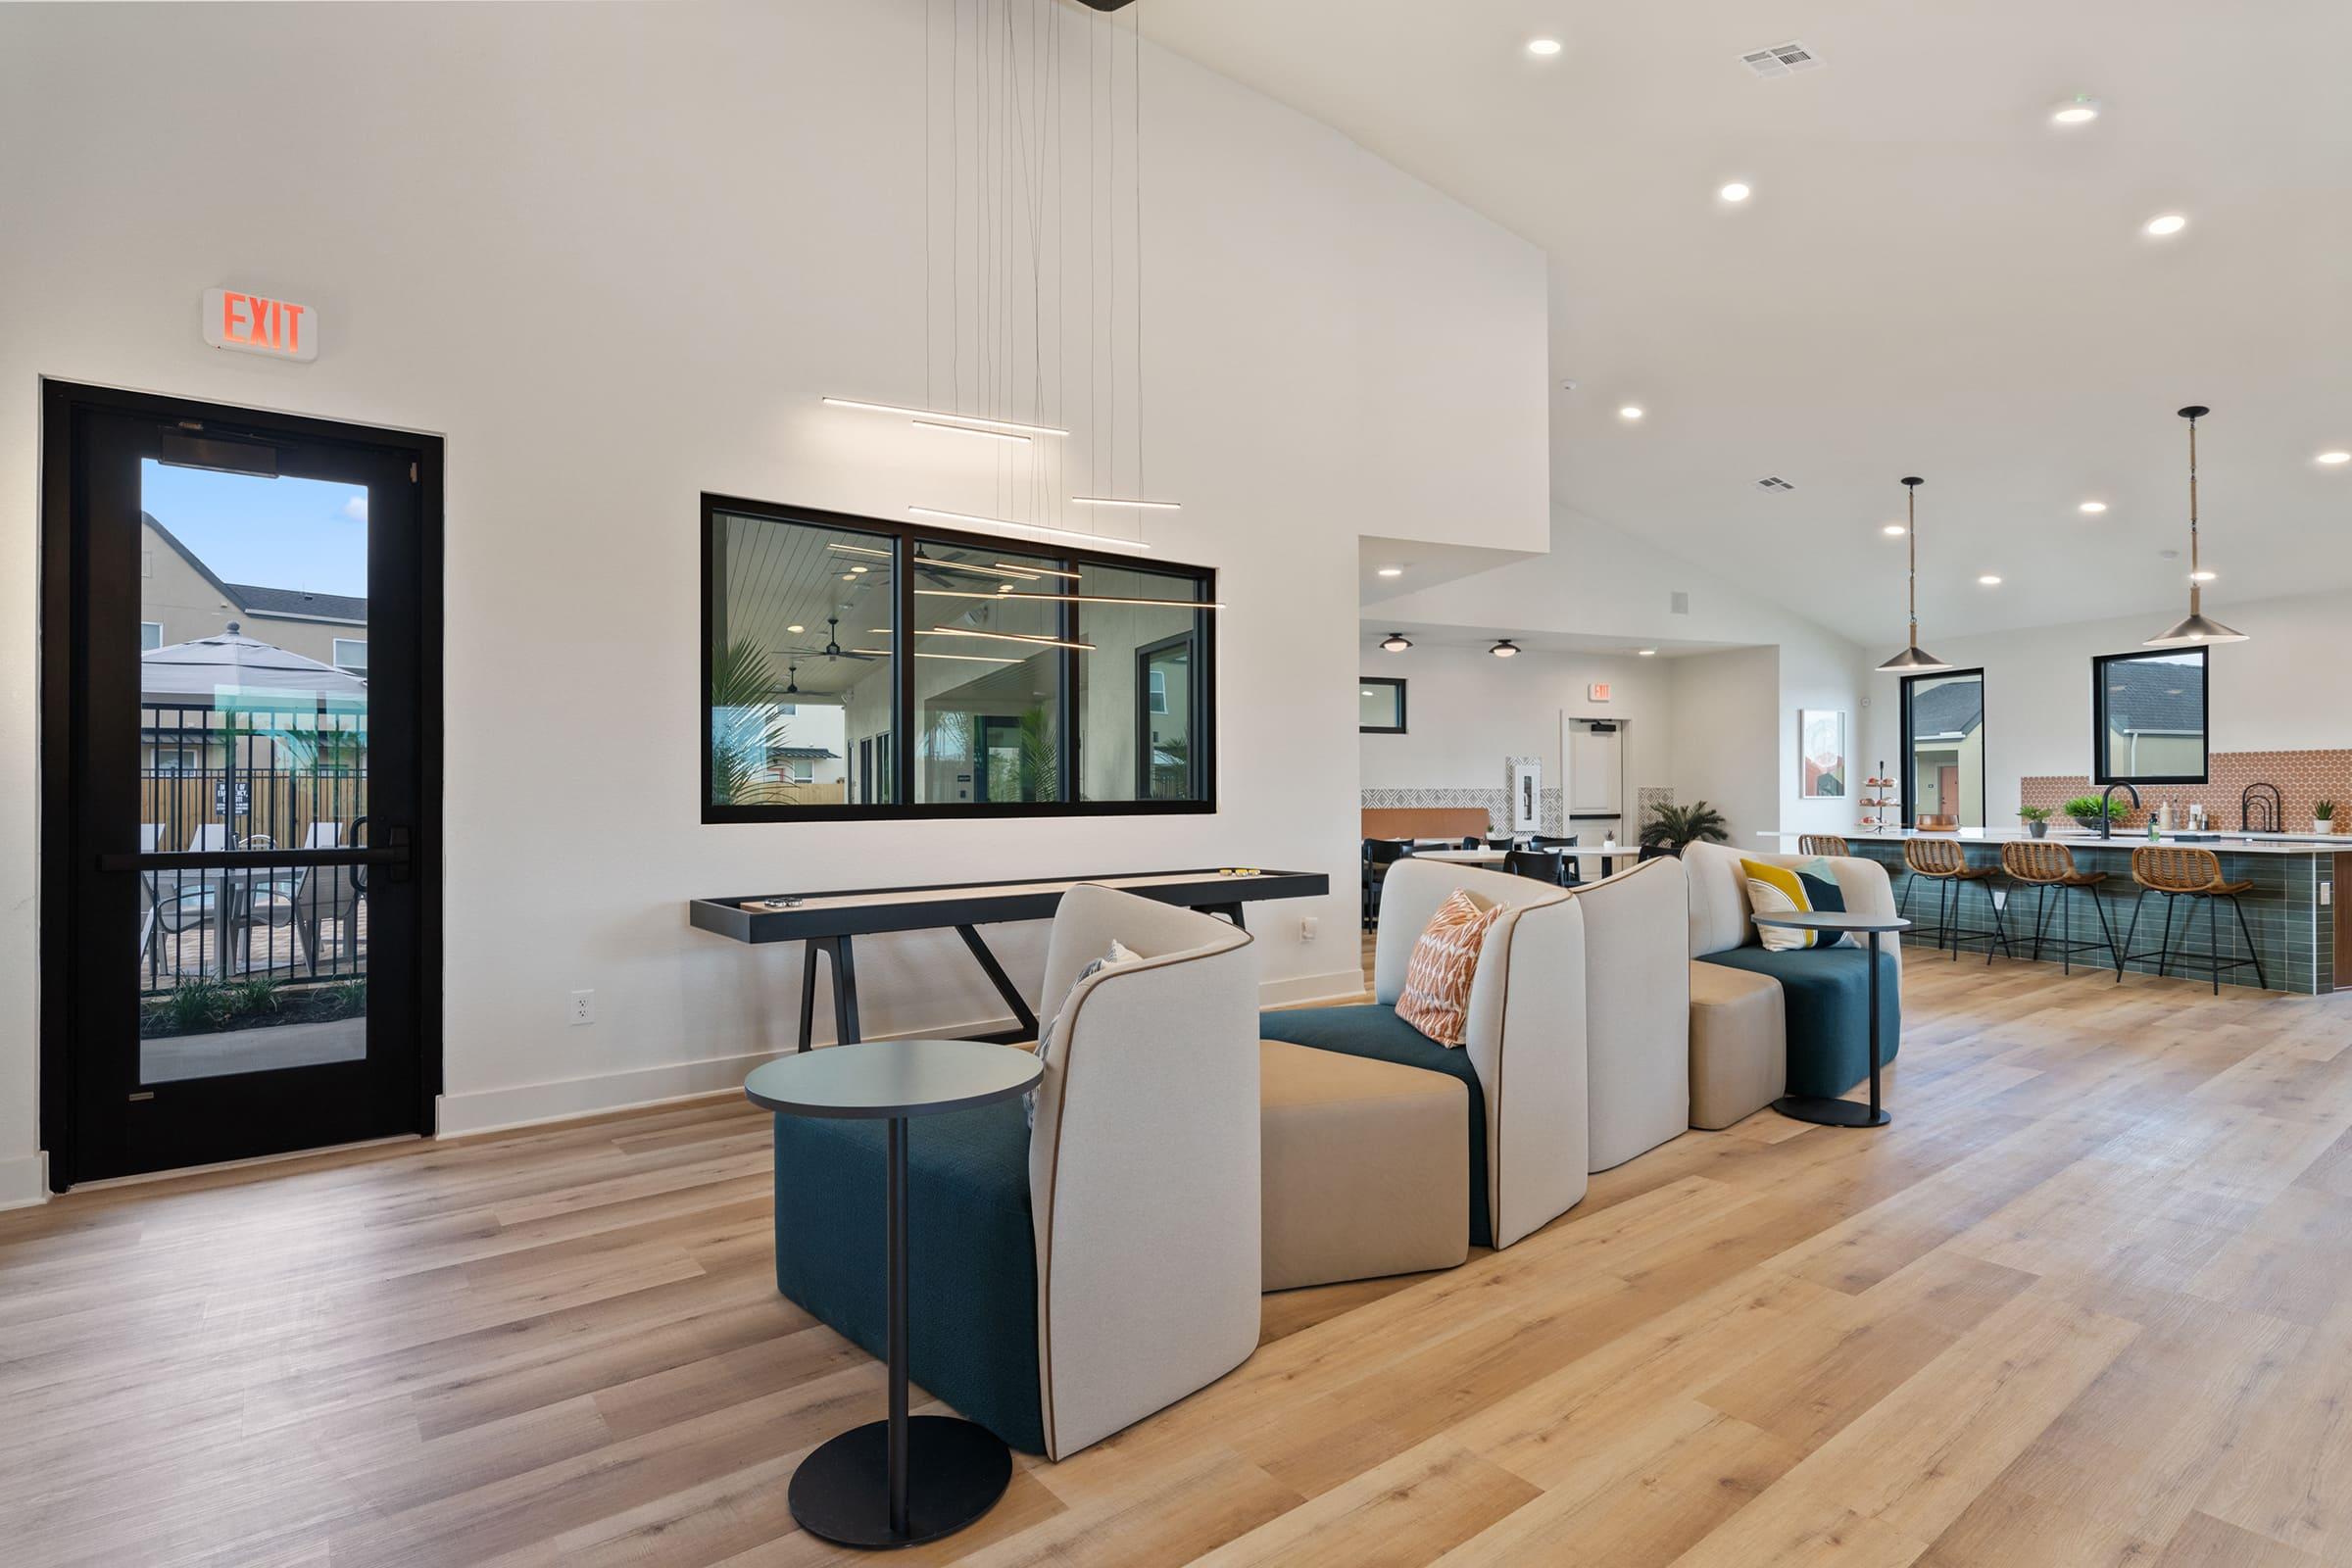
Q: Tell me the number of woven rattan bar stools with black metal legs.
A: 4